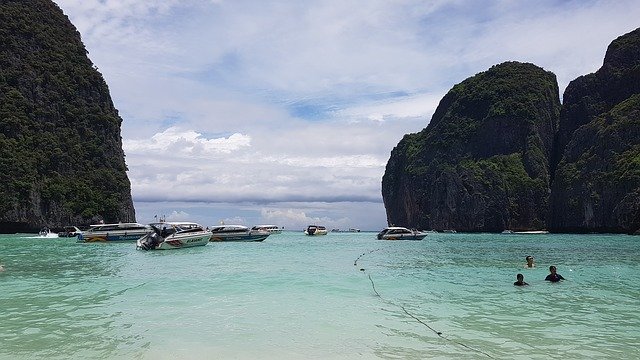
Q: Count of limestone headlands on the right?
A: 2